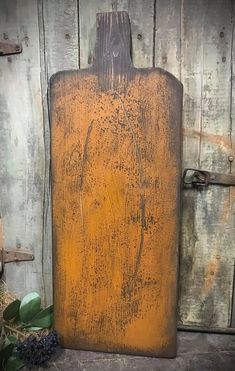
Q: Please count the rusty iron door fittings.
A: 3